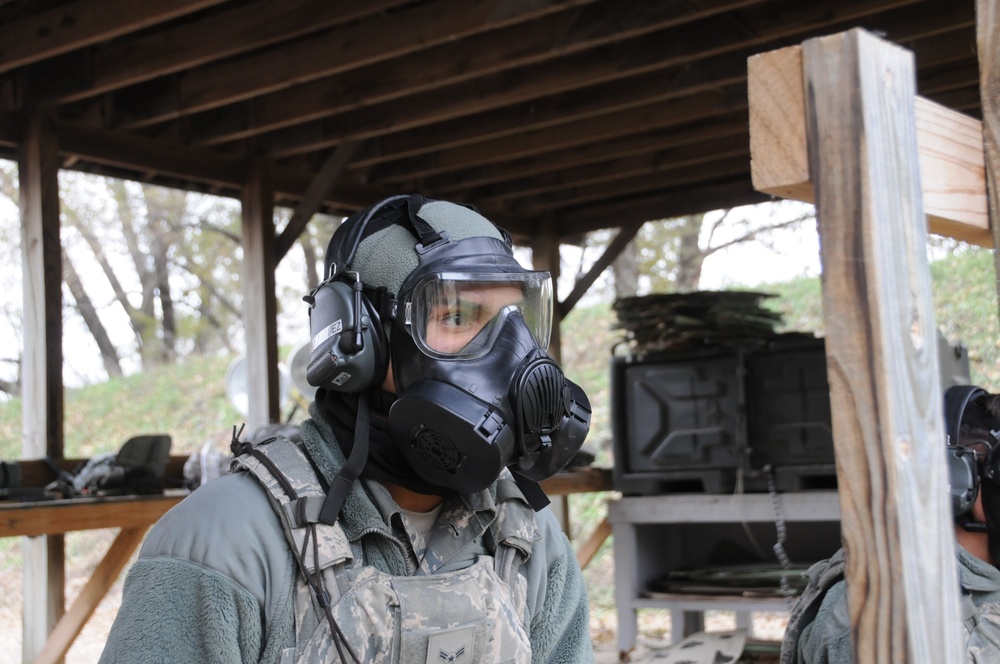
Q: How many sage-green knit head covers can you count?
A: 1